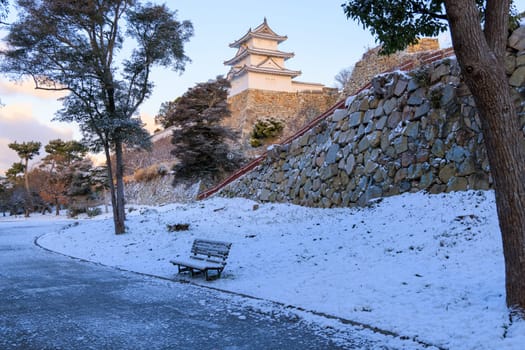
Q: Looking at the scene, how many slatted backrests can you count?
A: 1